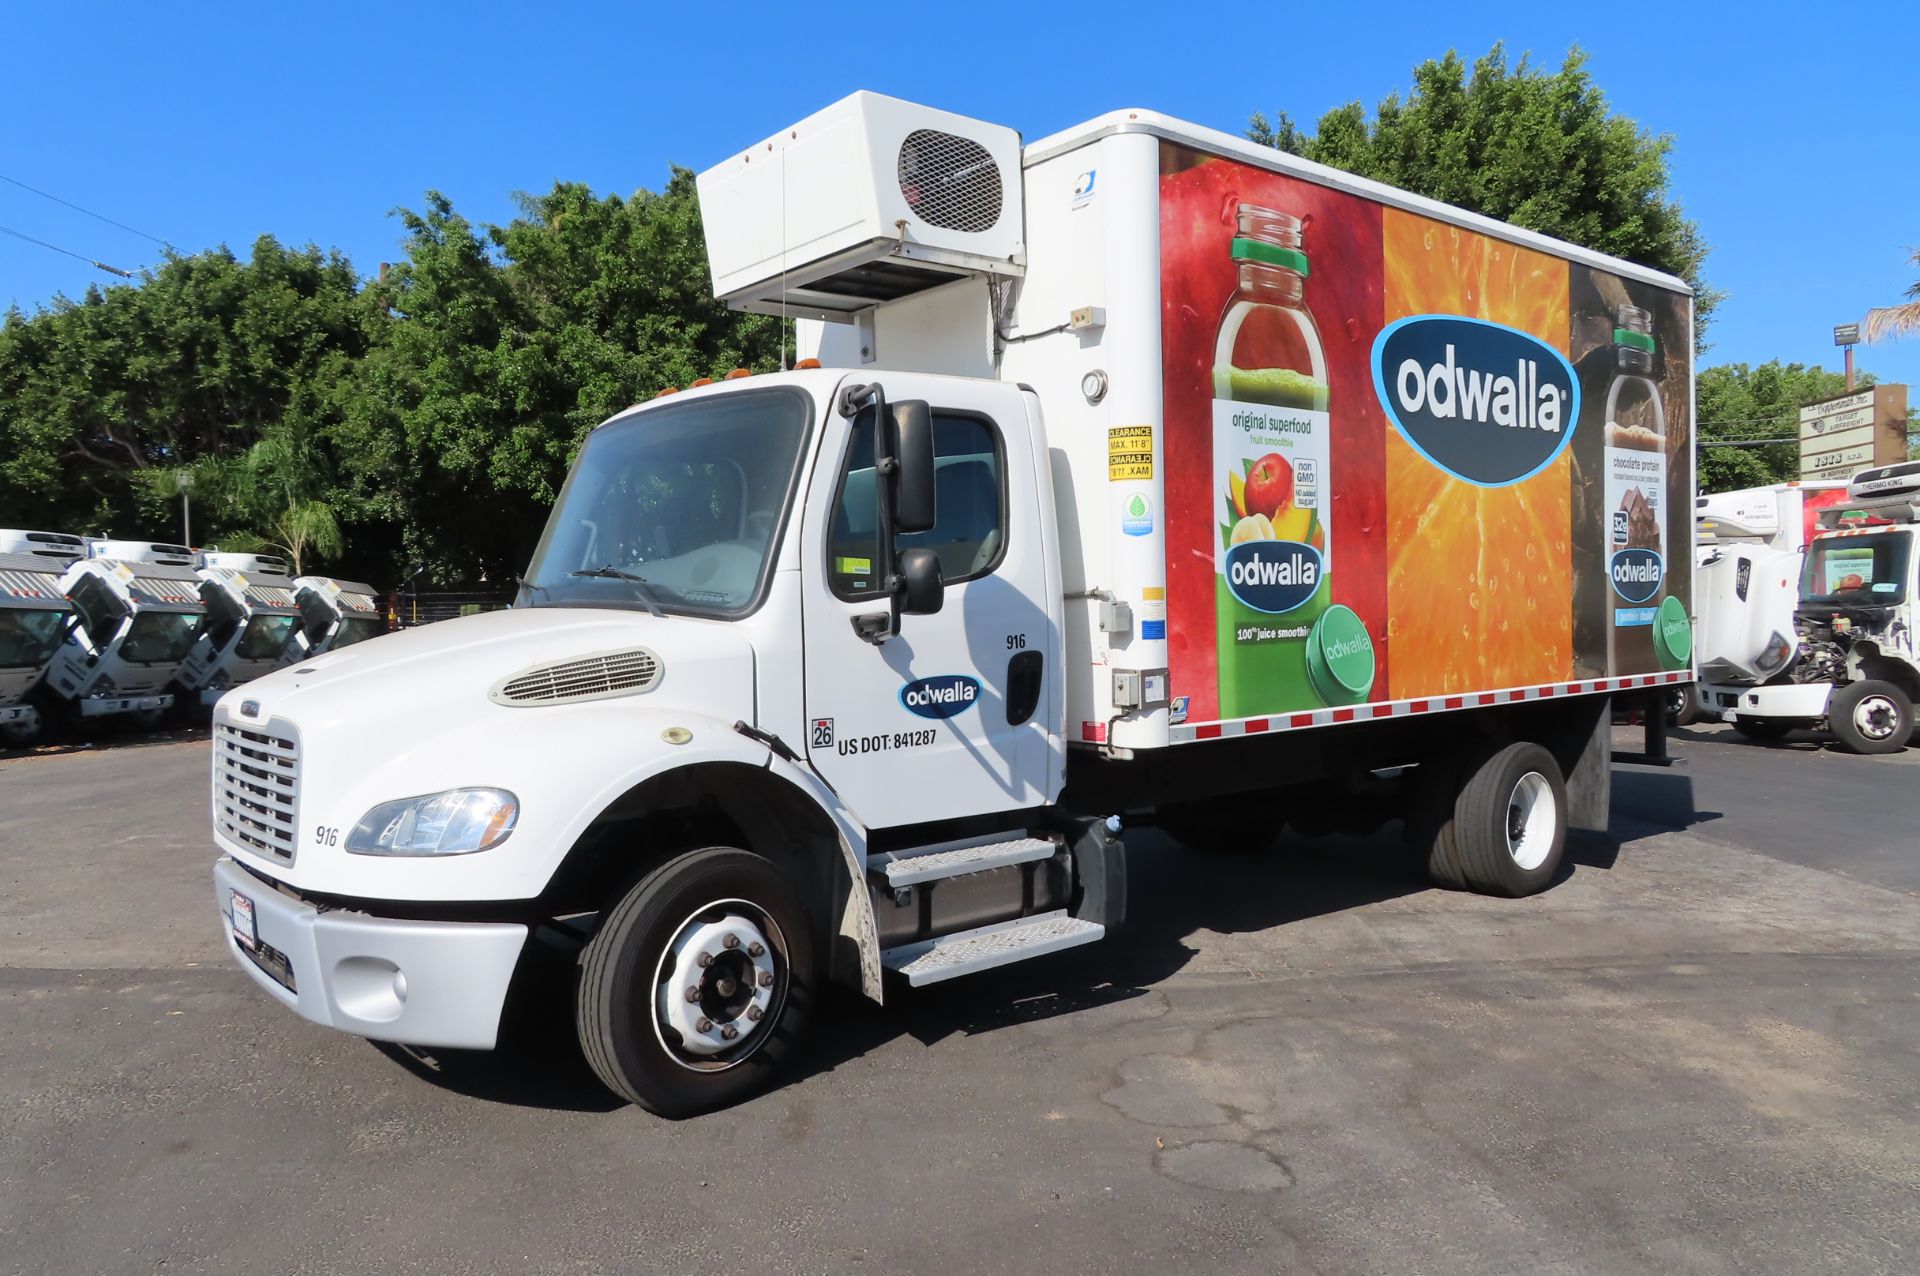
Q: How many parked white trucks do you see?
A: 7